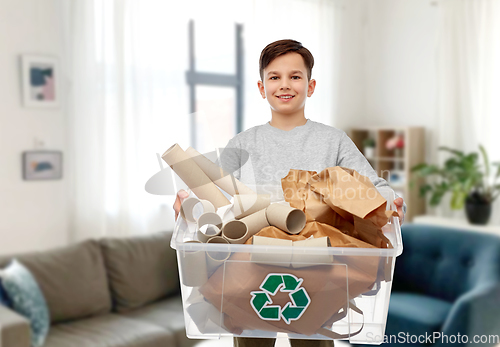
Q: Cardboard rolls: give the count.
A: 11